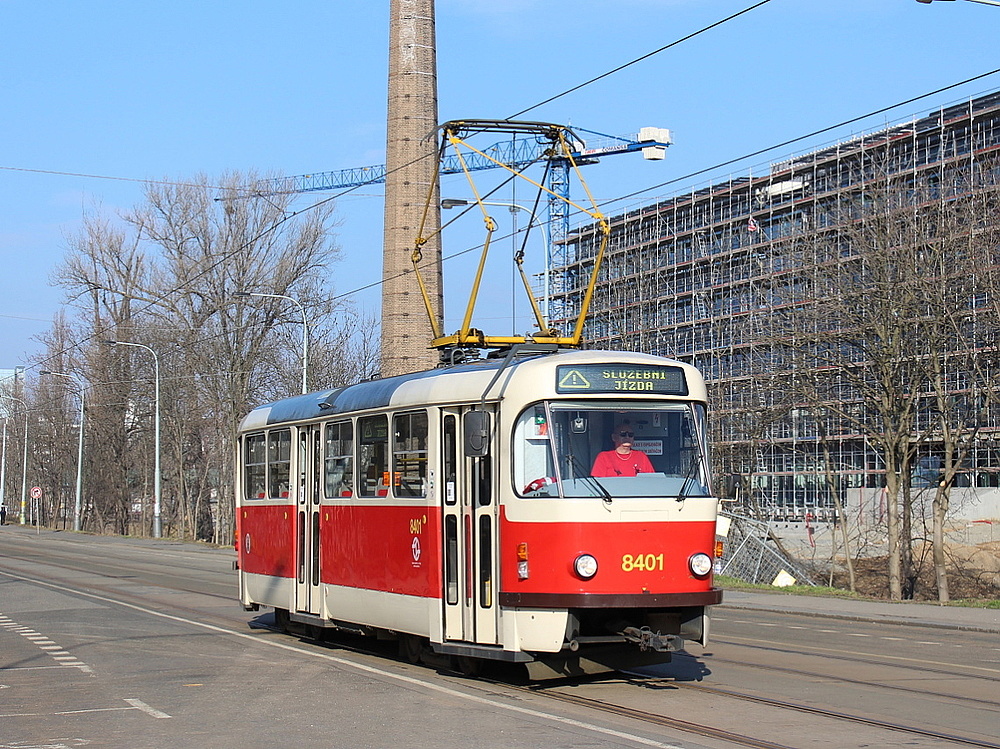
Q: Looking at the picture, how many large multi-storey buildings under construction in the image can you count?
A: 1